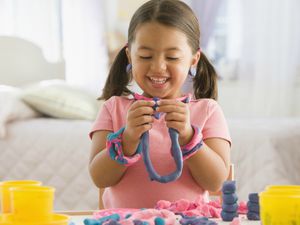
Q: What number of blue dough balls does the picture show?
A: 7